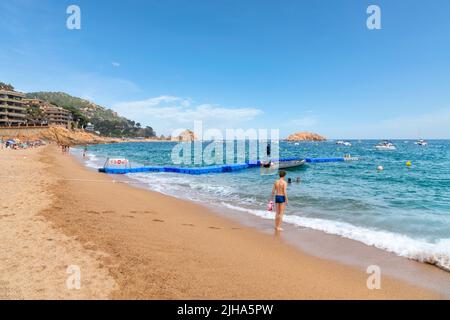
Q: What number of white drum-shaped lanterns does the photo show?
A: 0